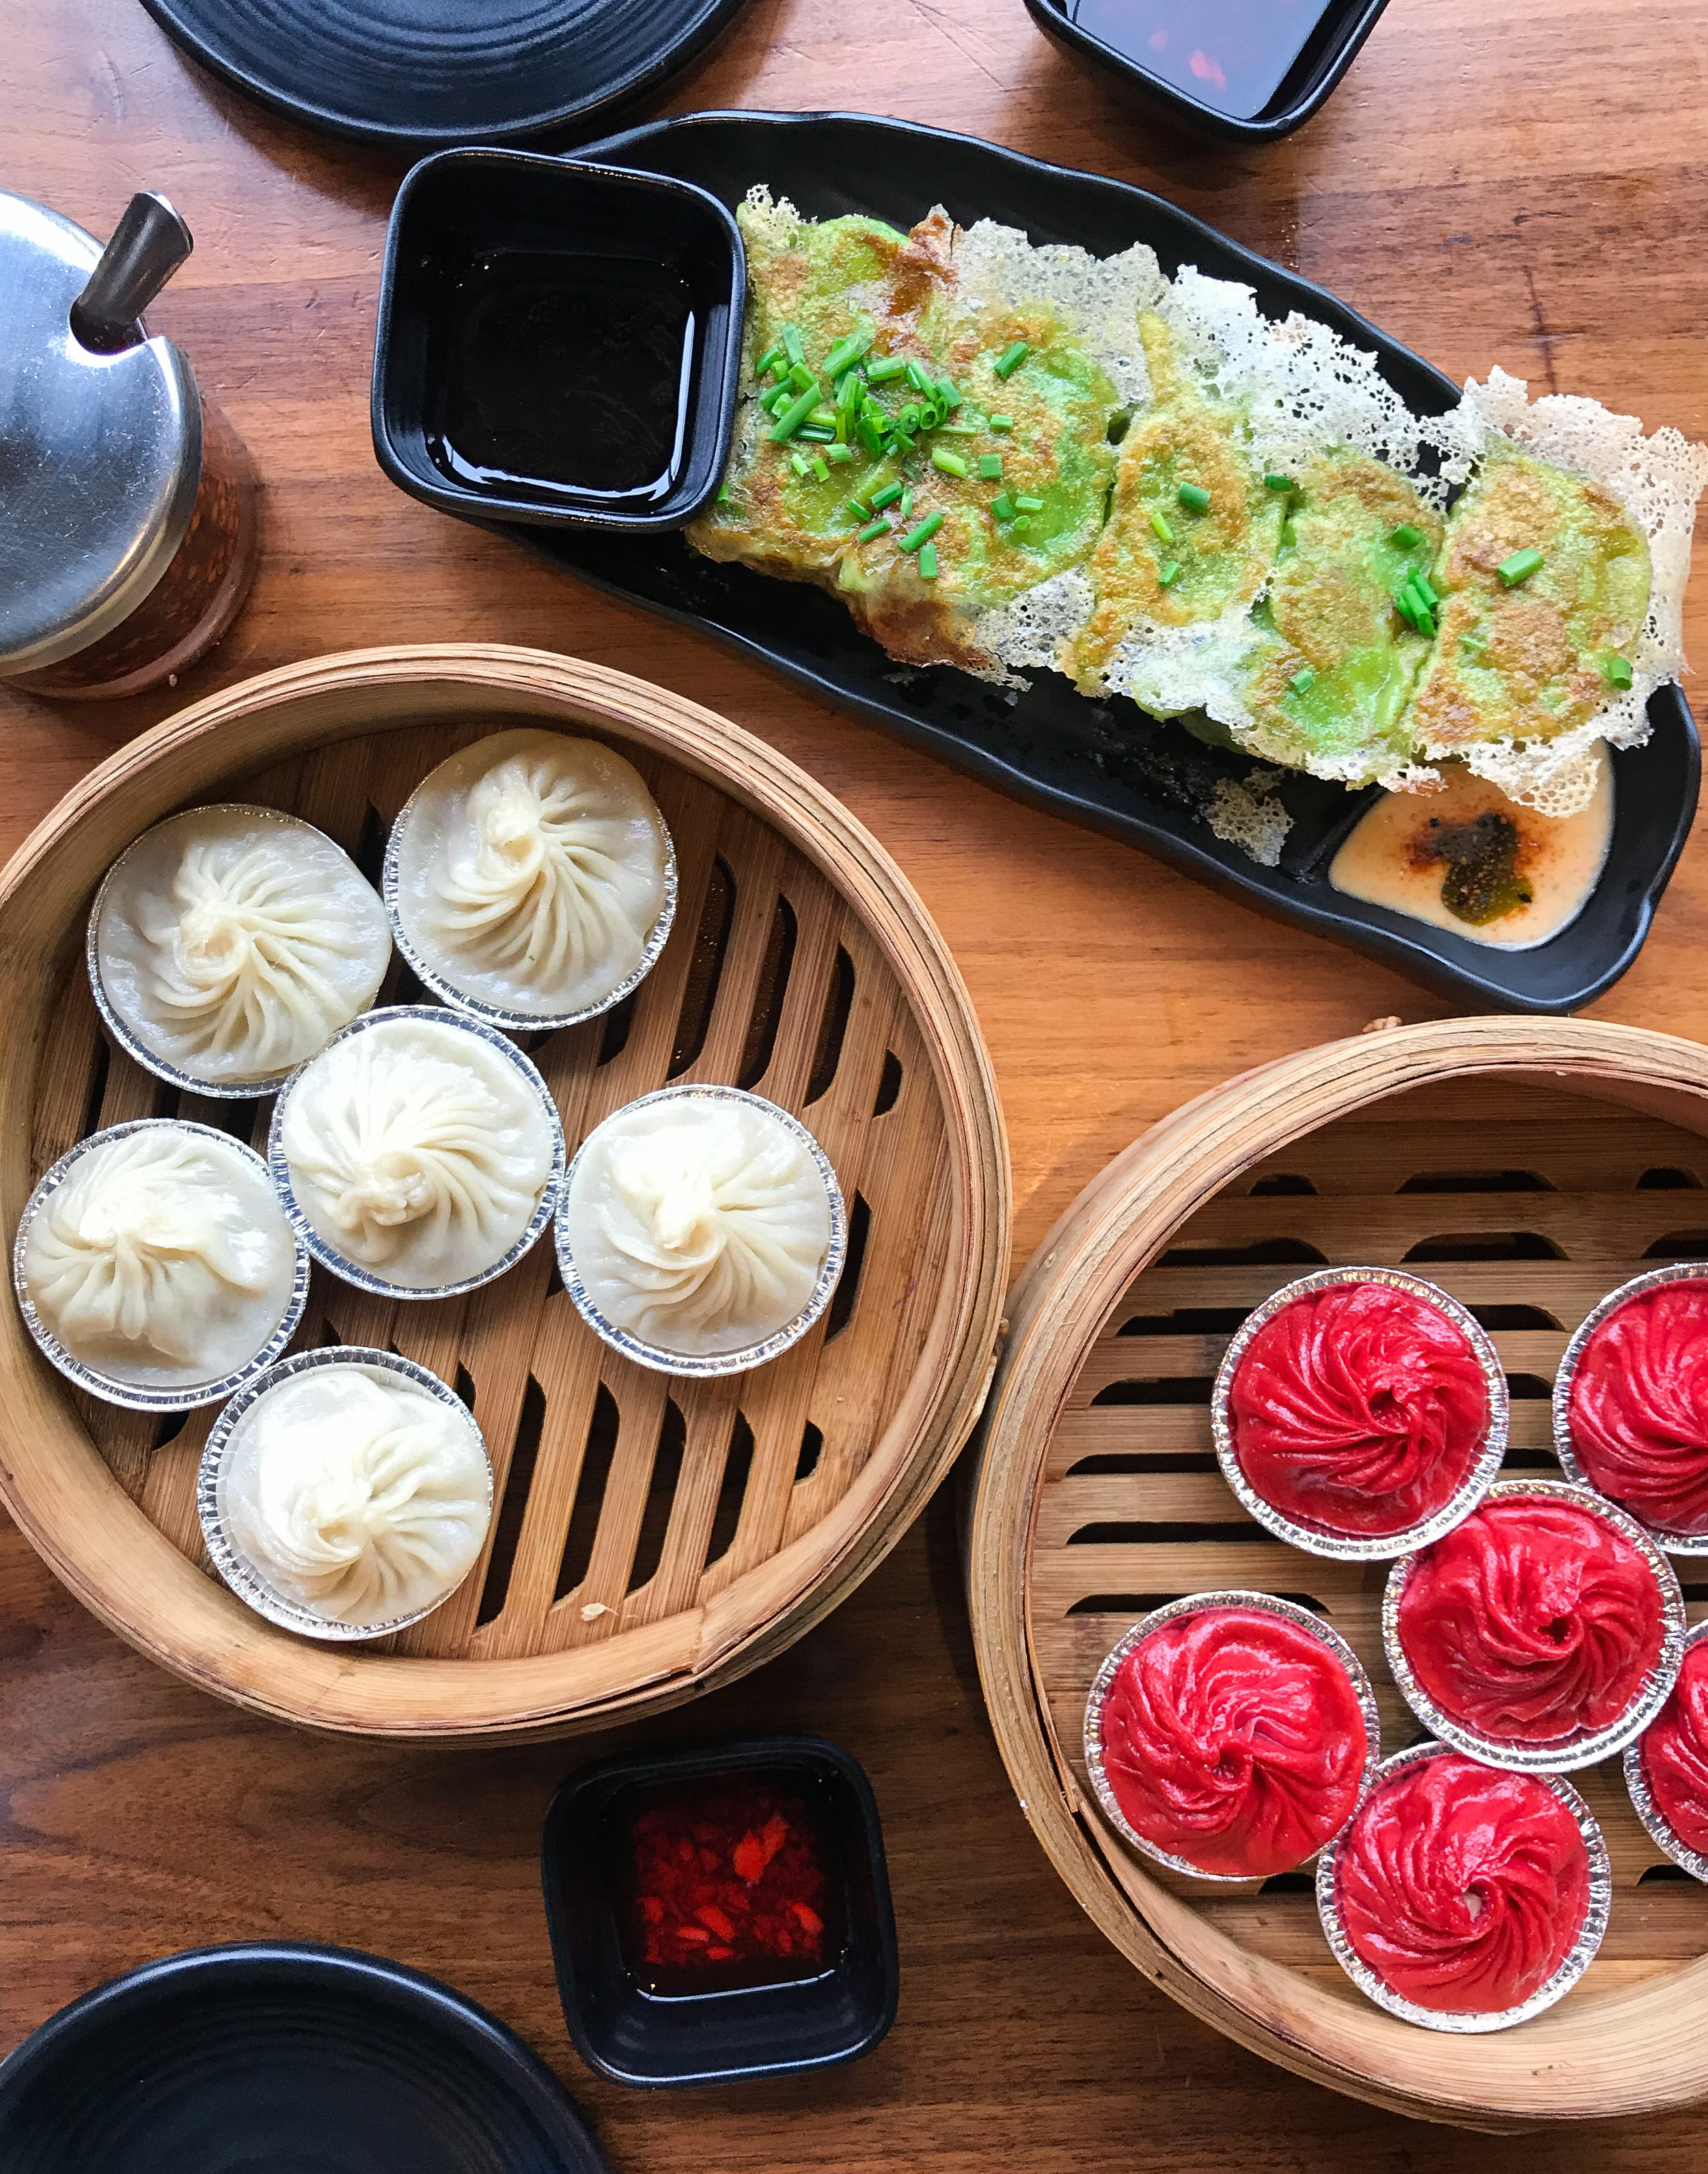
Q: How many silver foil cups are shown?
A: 12